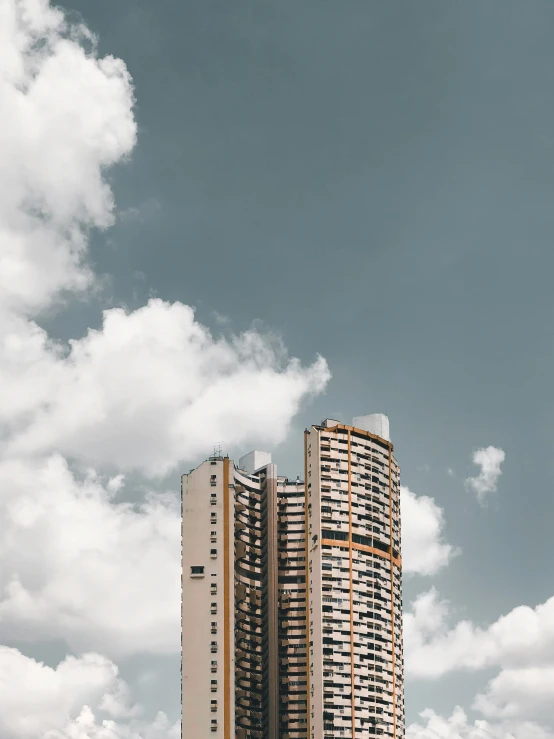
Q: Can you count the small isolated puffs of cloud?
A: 1